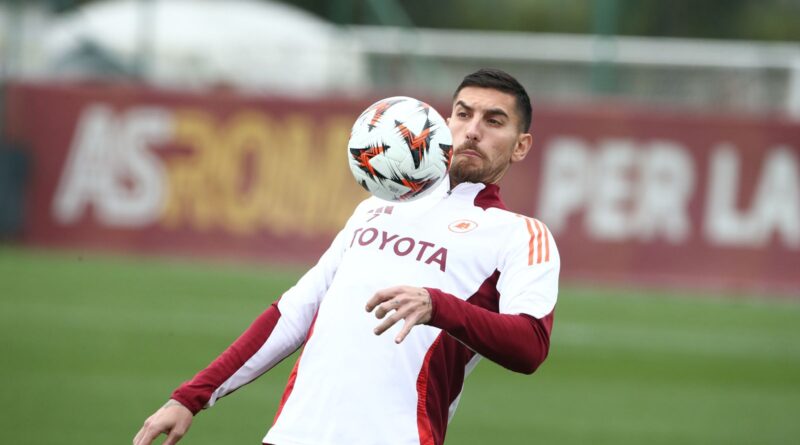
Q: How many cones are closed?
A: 0